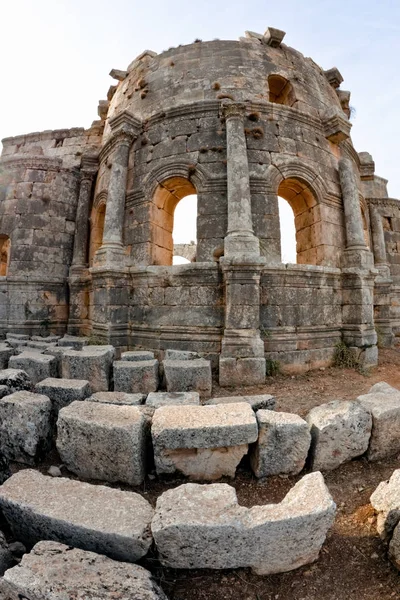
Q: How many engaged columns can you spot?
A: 5